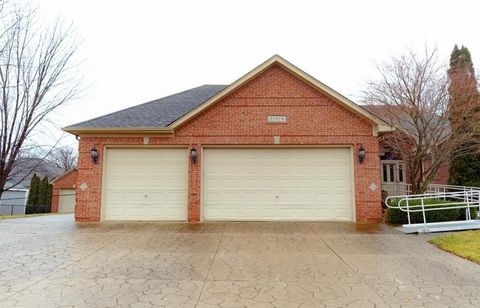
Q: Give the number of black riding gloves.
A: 0